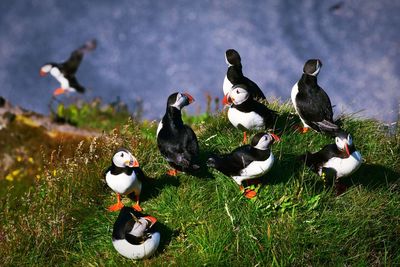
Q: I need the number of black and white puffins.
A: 9